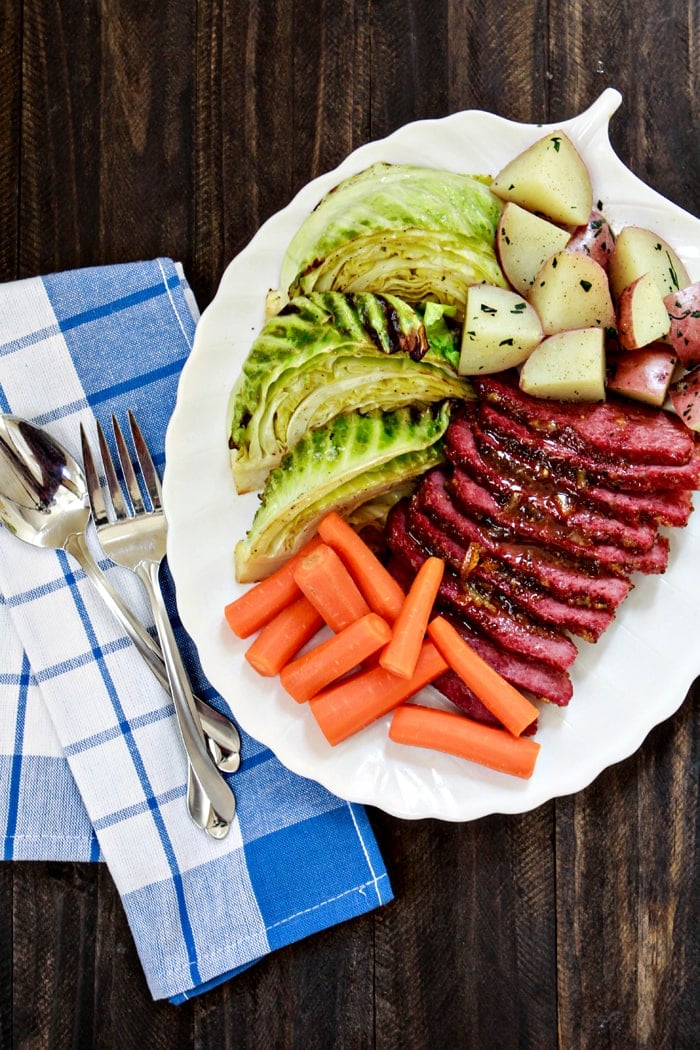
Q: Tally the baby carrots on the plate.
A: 9